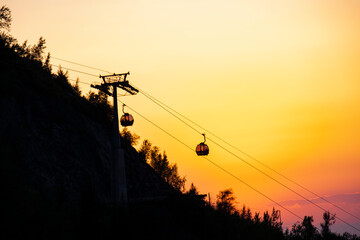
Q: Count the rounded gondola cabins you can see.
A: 2